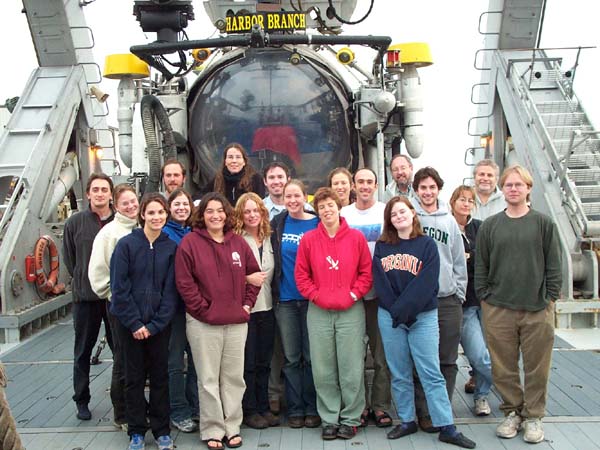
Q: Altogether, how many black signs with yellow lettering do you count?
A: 1